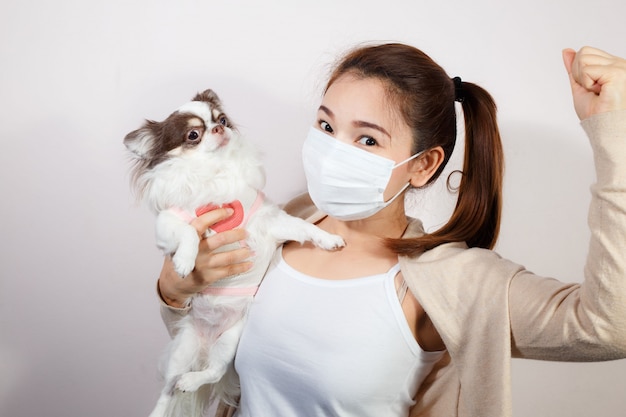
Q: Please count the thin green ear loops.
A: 0